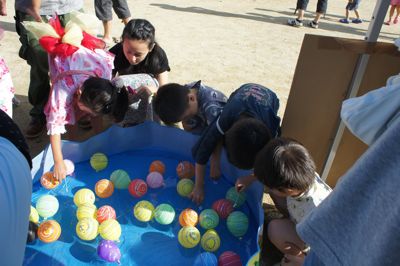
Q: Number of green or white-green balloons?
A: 6